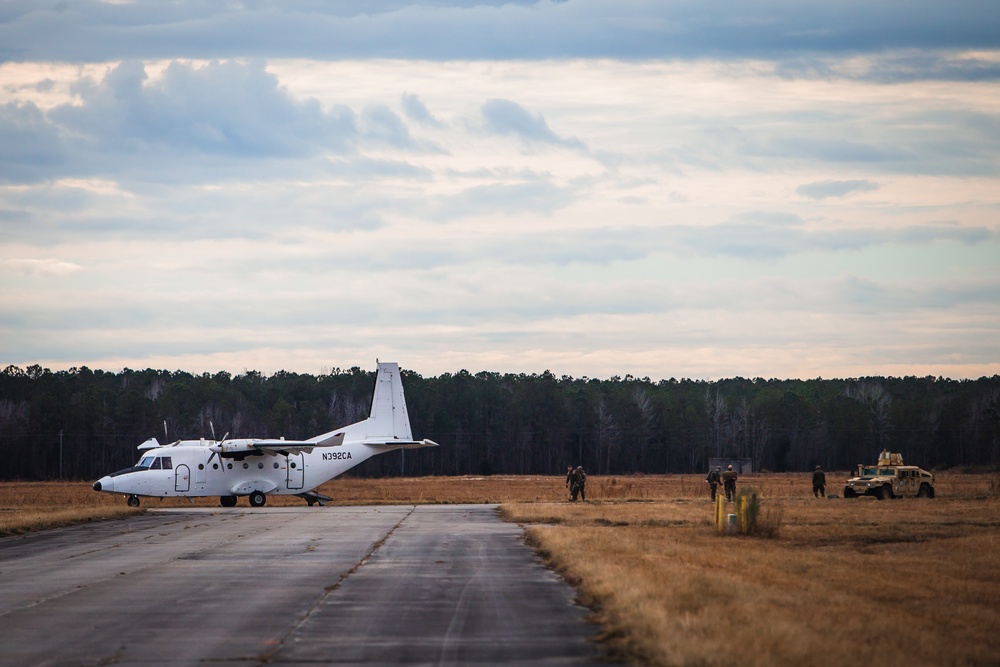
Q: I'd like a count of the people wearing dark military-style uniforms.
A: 5